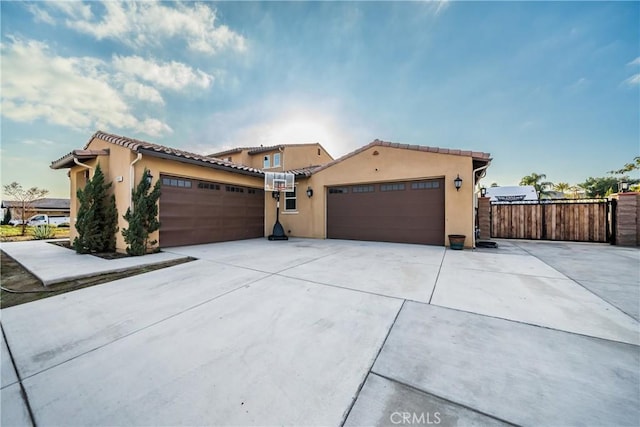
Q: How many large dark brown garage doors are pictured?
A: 2